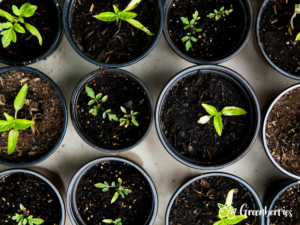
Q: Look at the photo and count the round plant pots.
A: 12